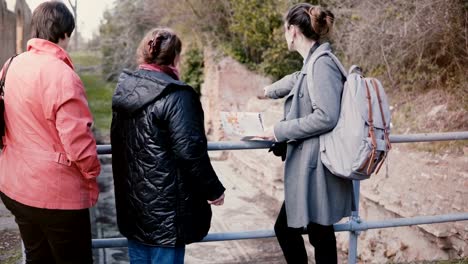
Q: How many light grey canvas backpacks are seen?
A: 1